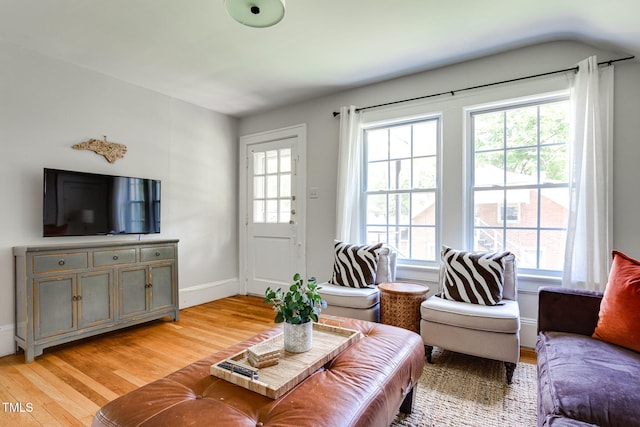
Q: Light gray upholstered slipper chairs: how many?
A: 2